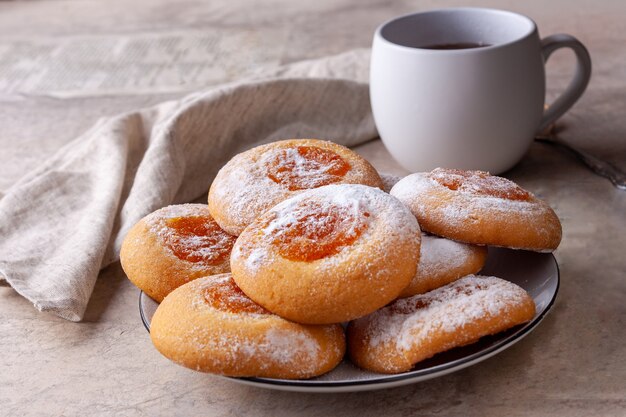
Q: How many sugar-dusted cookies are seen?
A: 7